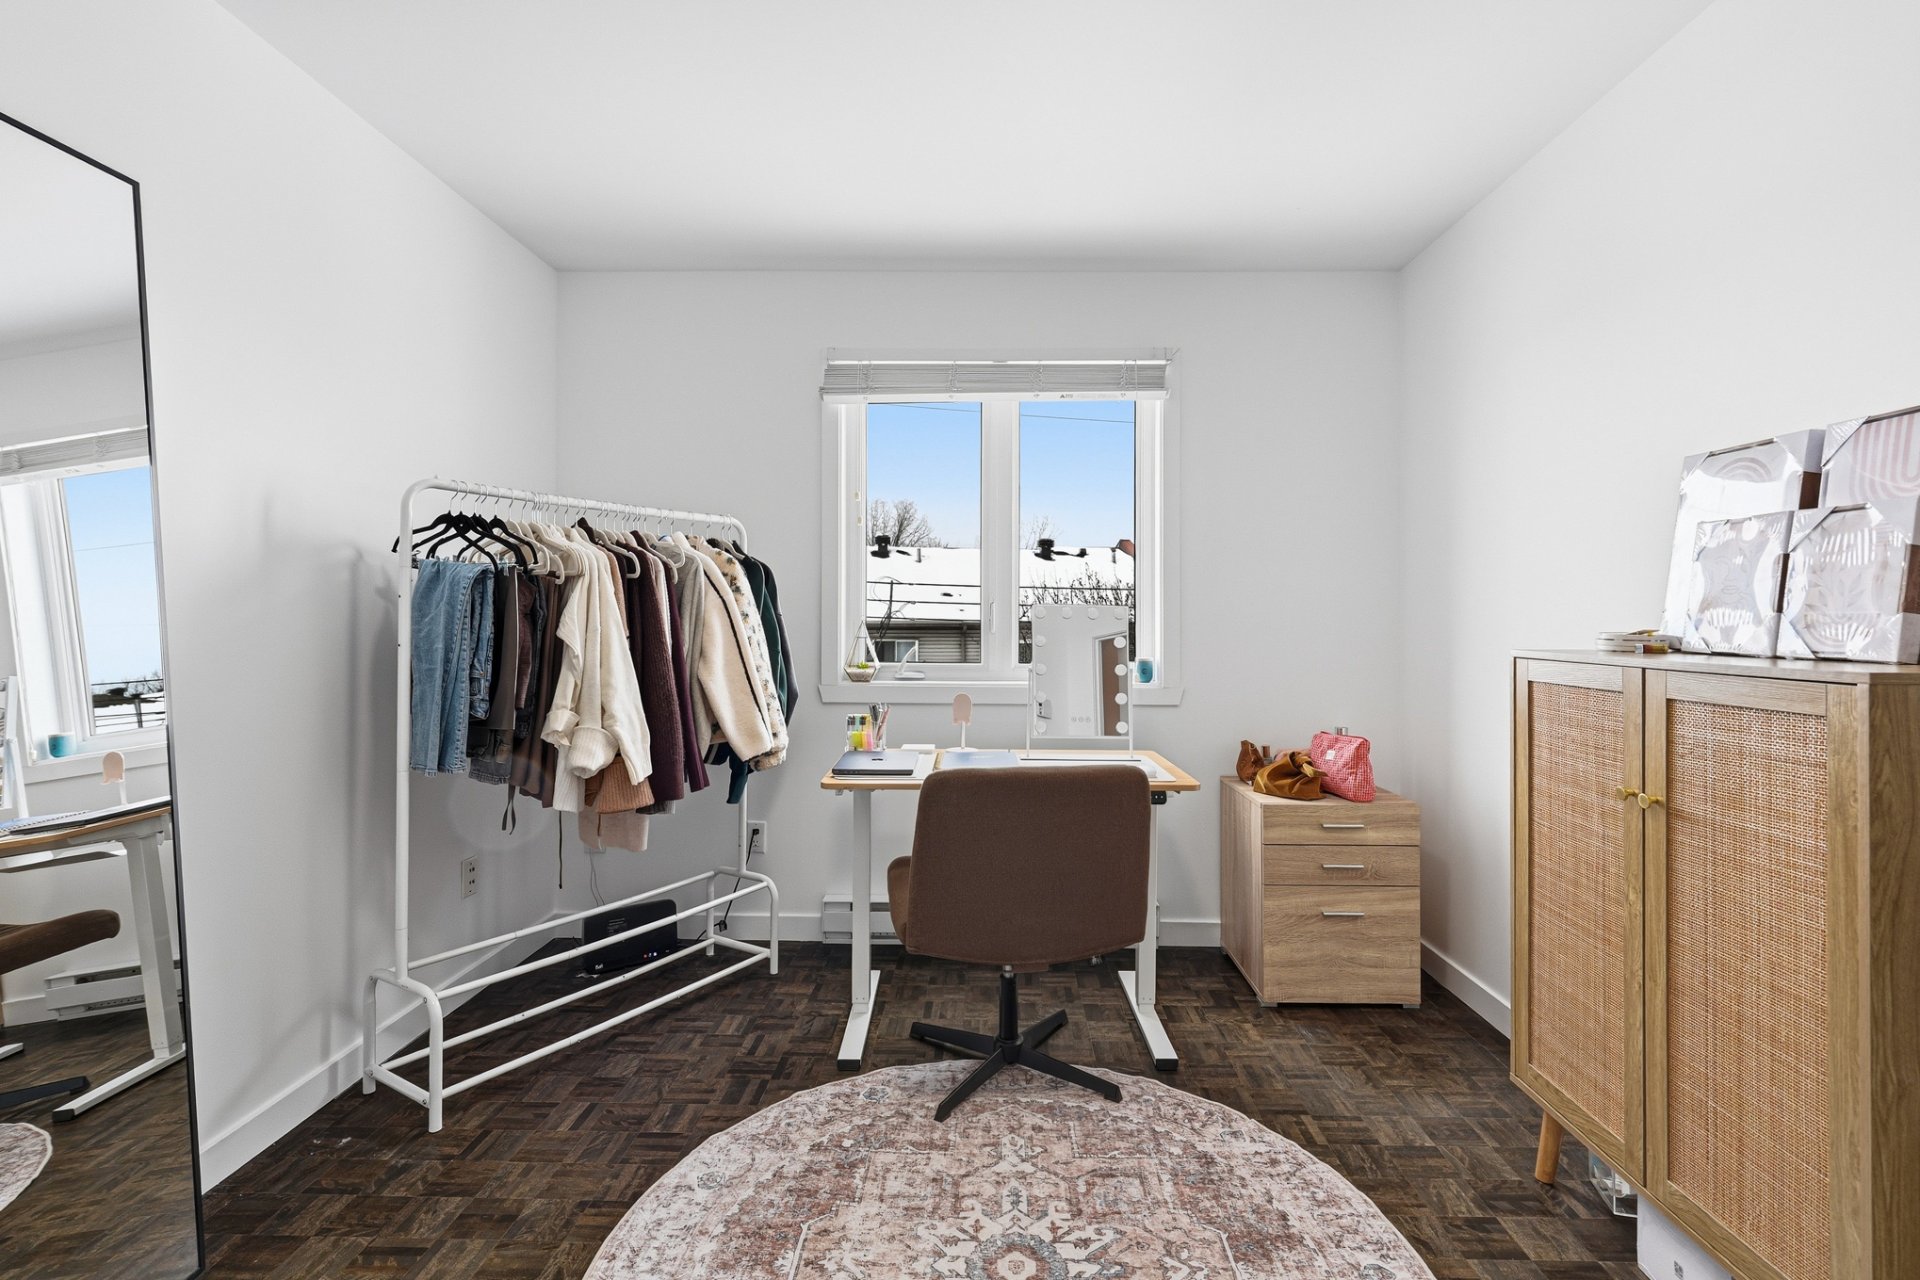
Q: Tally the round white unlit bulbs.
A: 12